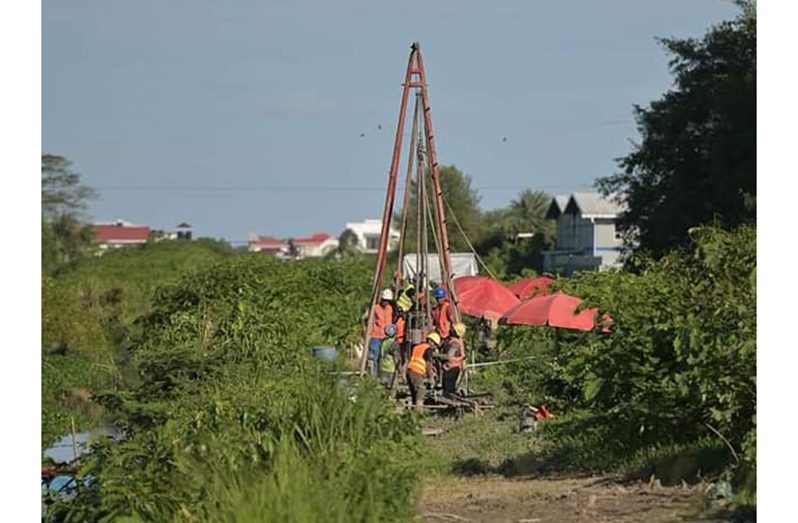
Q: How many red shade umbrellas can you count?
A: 3